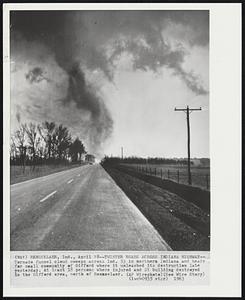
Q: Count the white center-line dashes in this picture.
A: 3